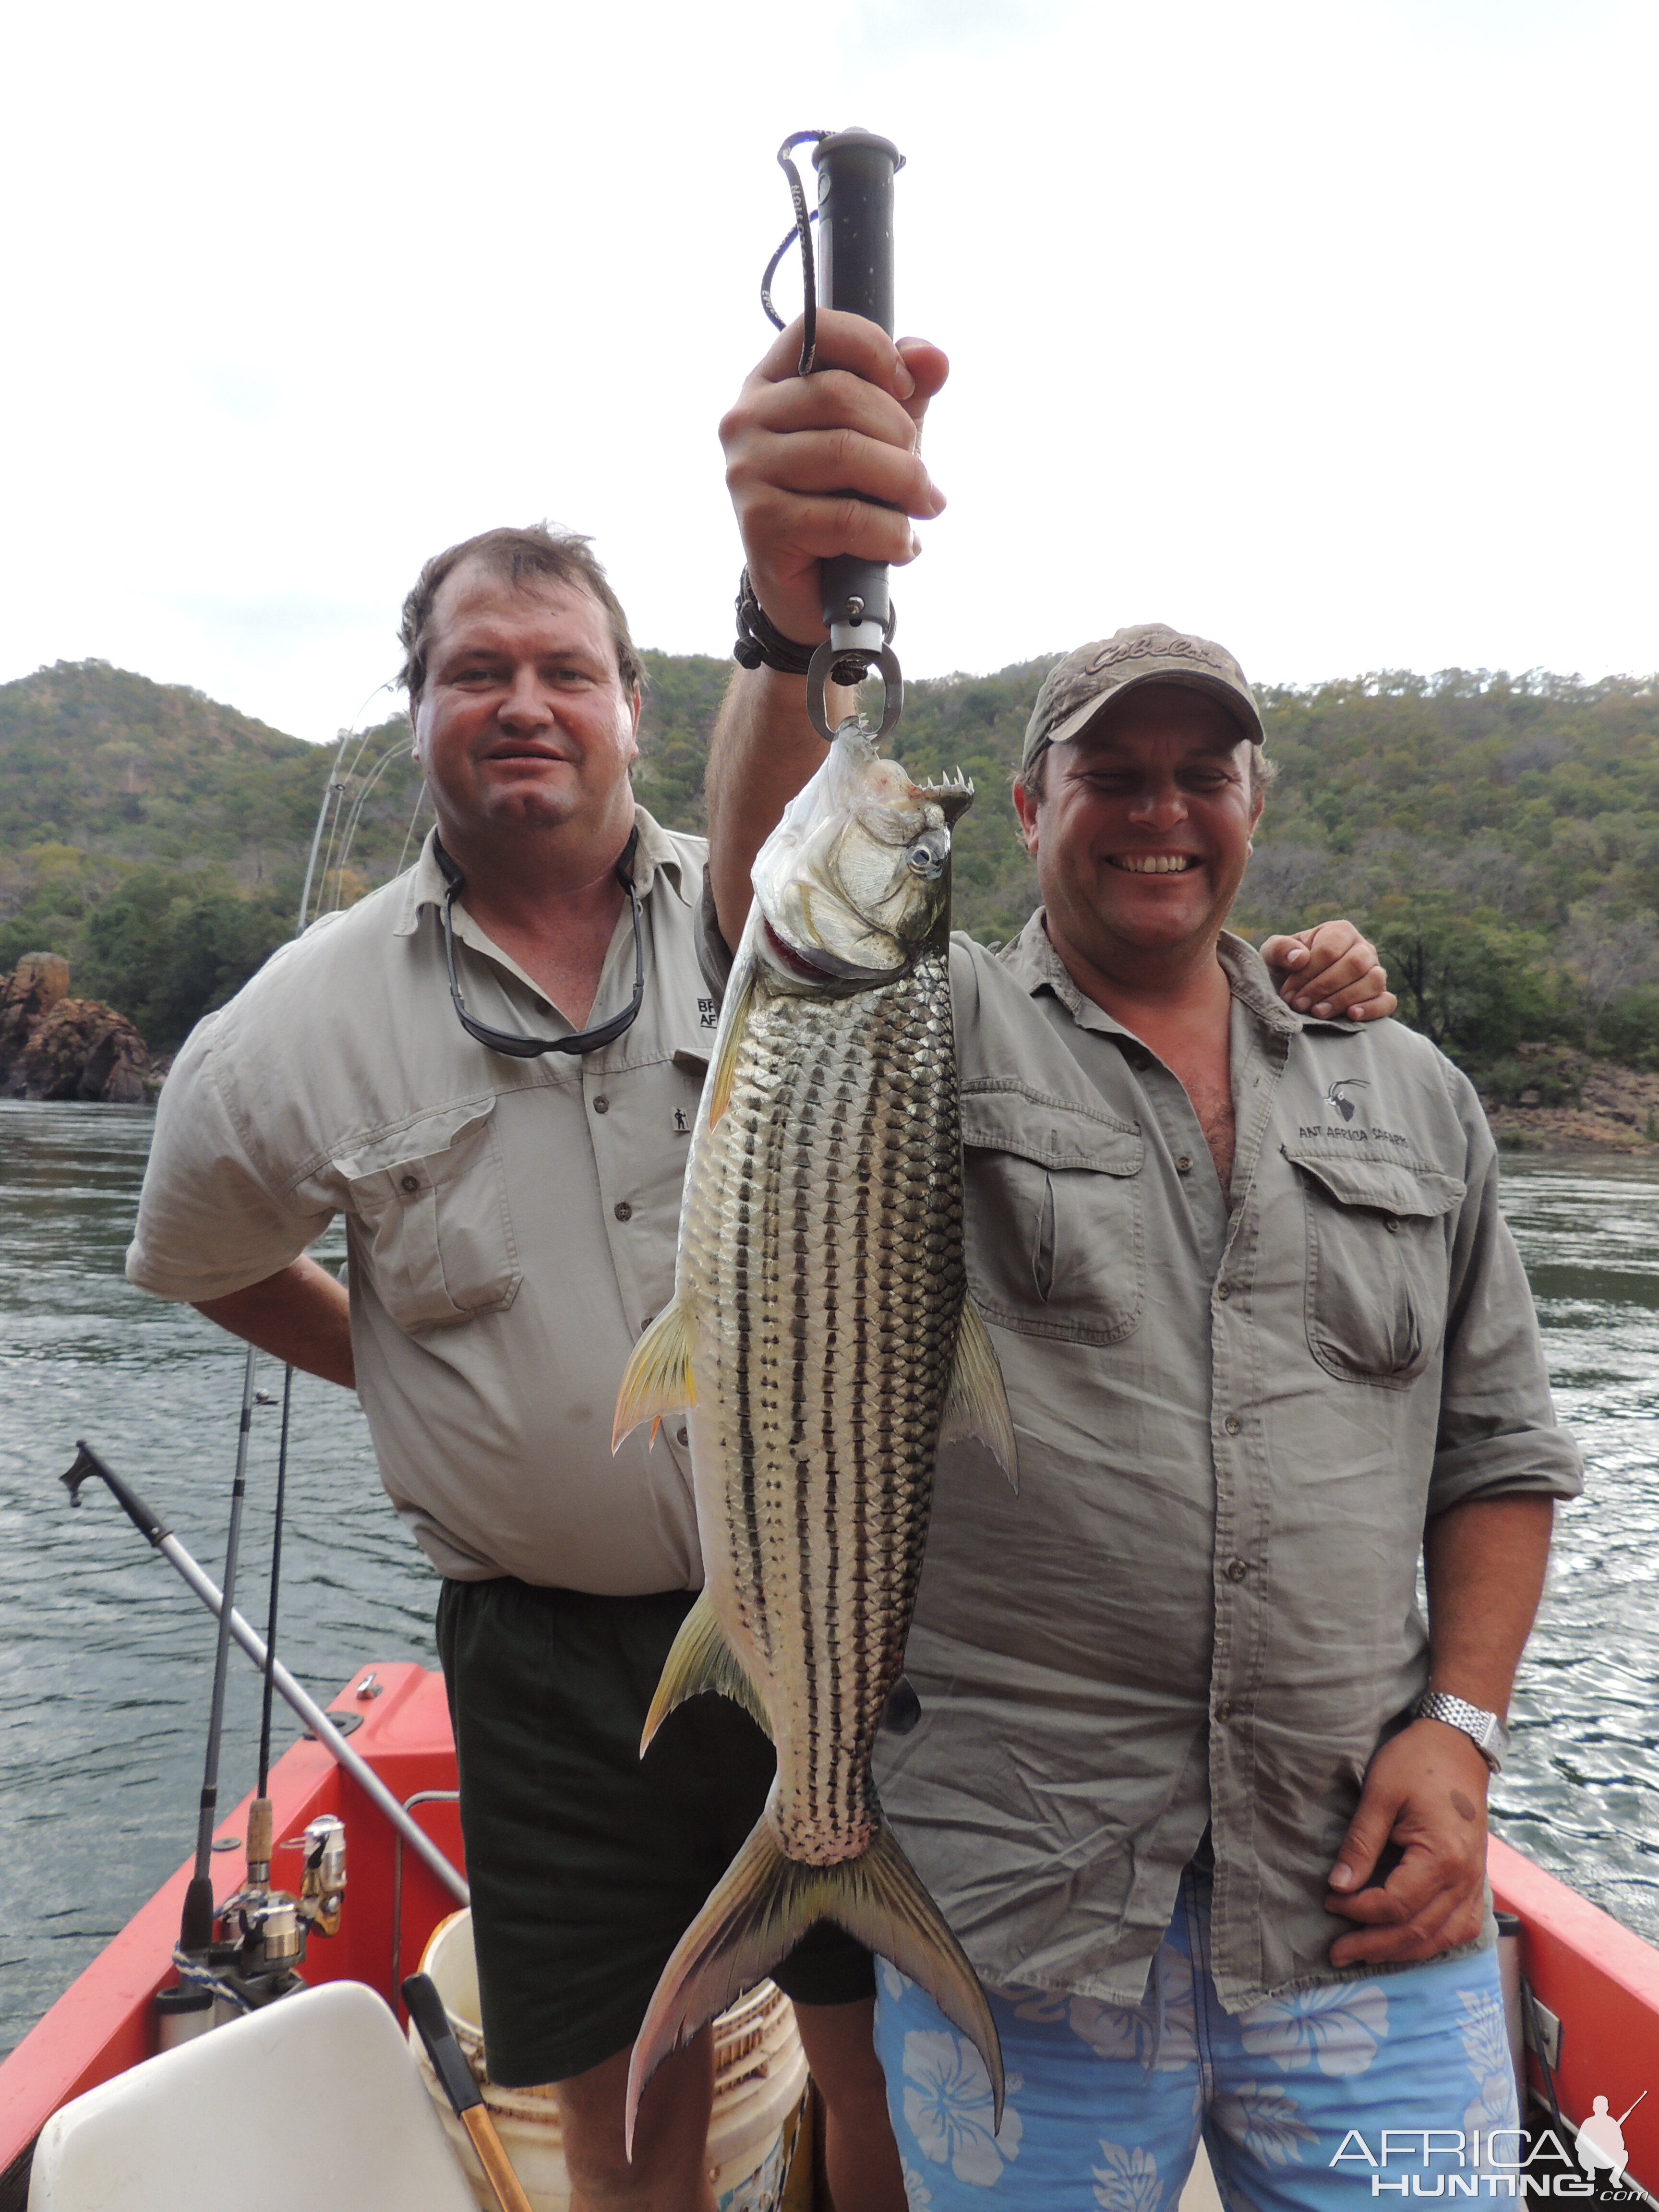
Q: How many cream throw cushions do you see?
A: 0